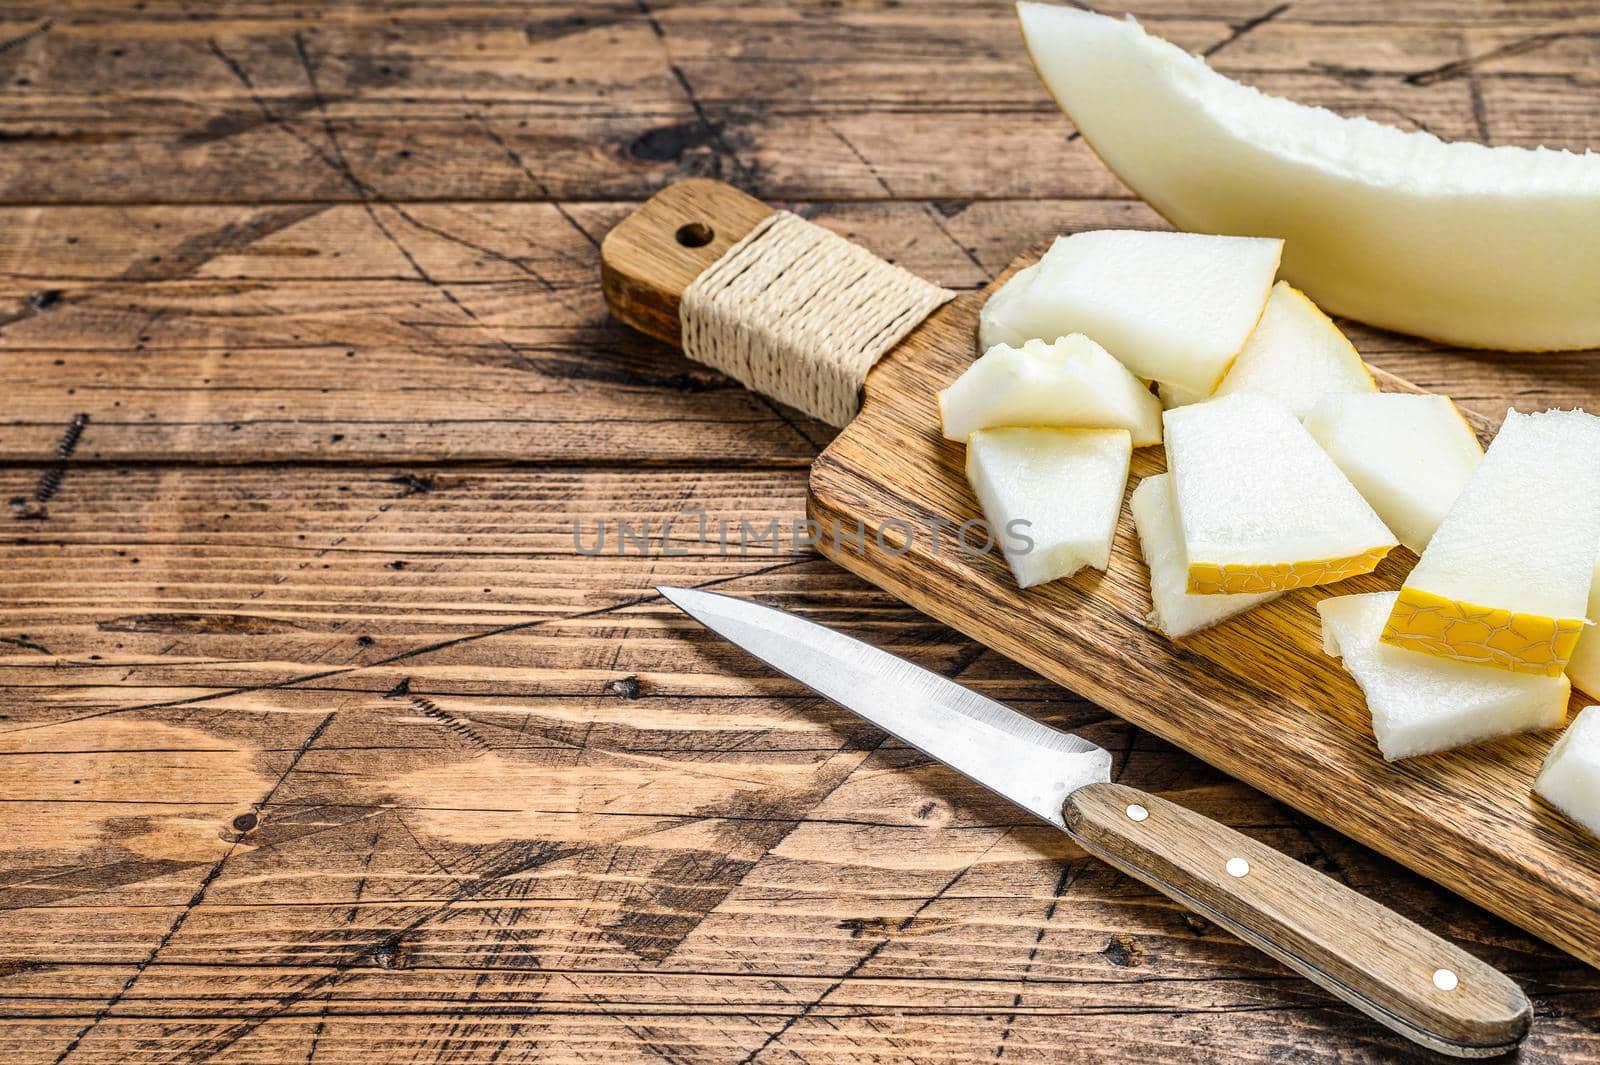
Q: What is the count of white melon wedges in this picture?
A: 12